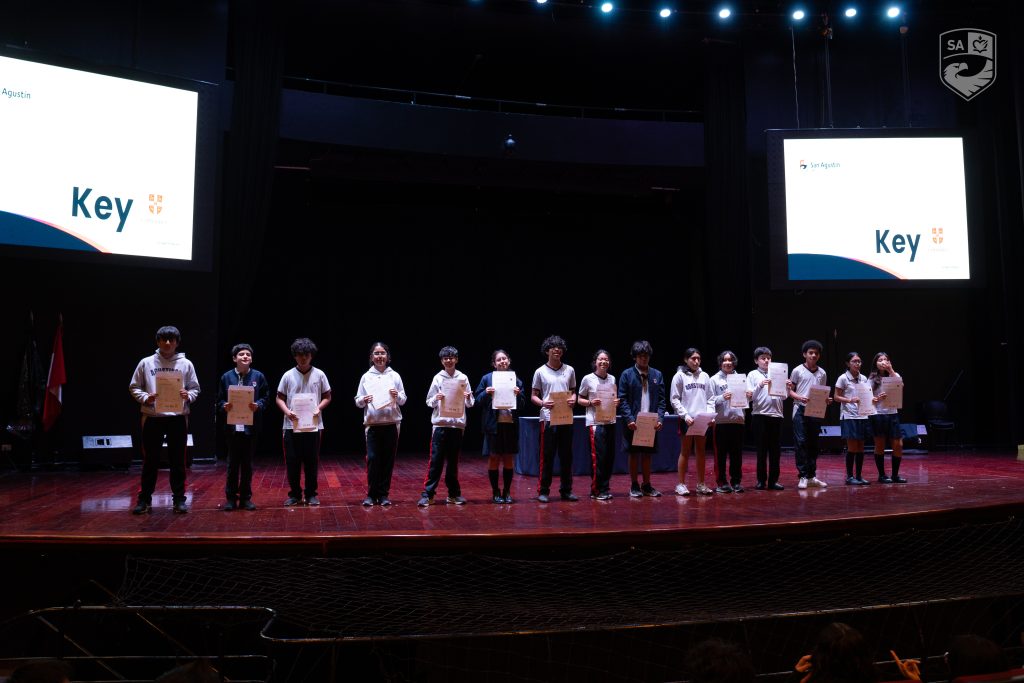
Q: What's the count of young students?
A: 15